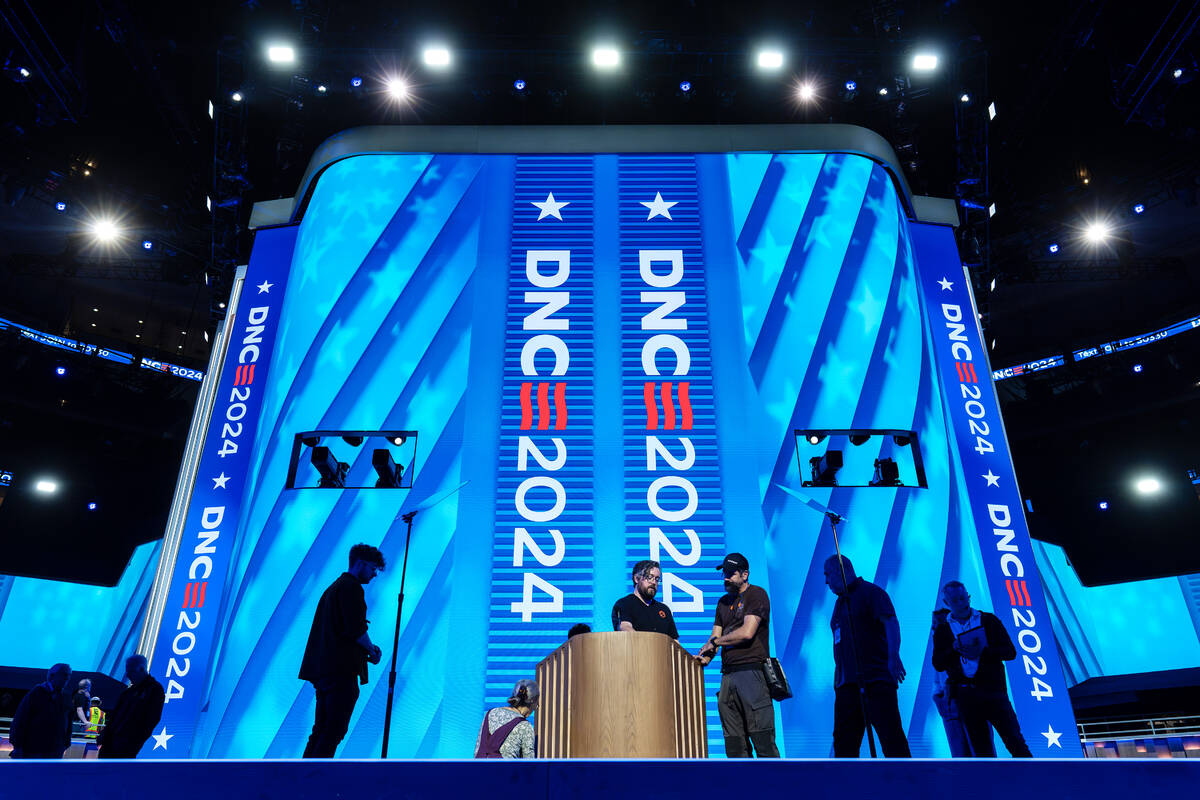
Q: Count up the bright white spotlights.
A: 11